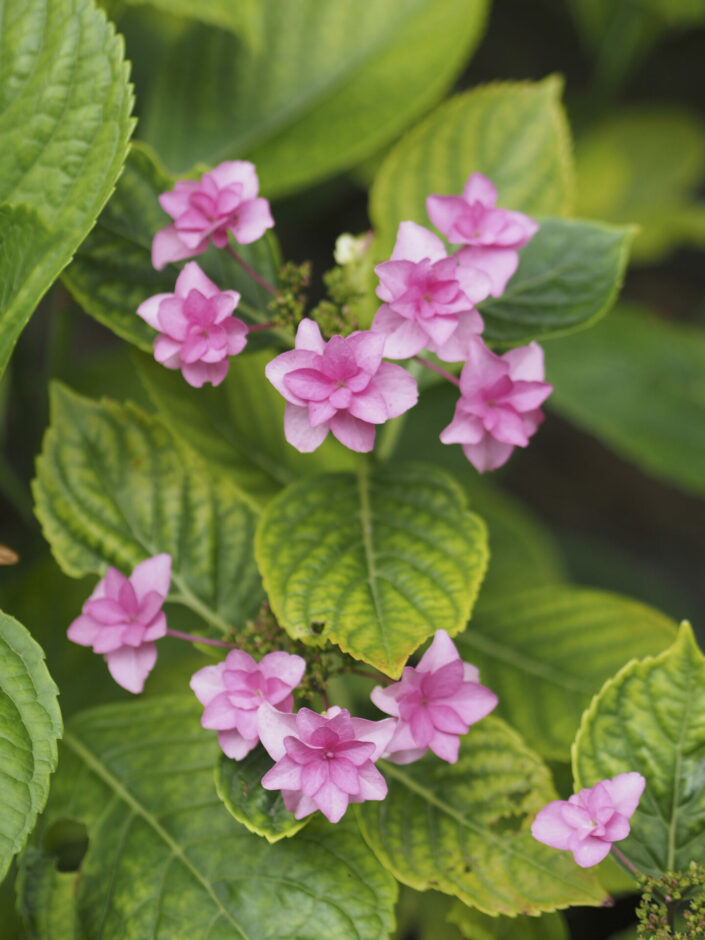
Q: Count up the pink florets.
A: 11